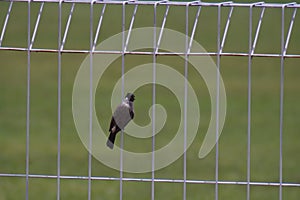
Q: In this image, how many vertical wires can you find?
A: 9